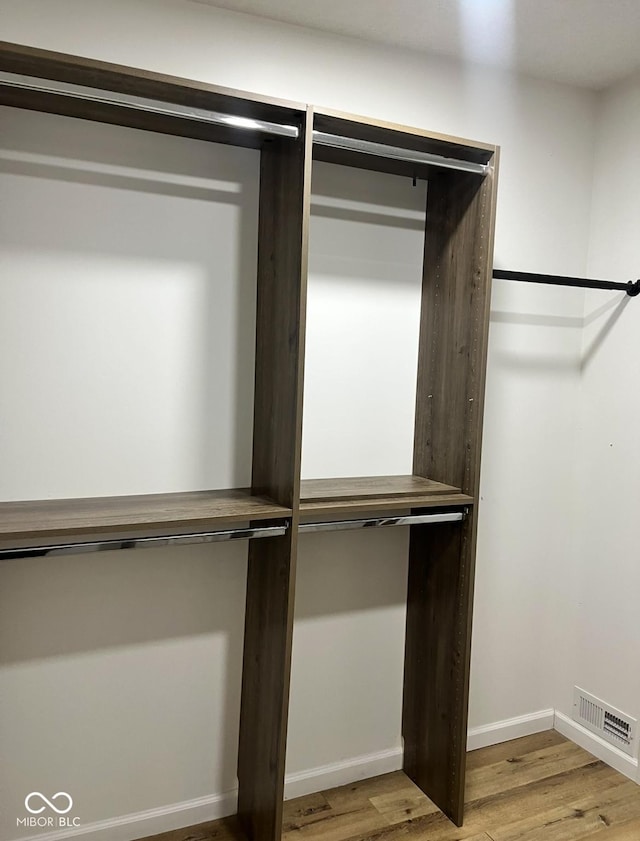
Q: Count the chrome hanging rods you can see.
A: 4